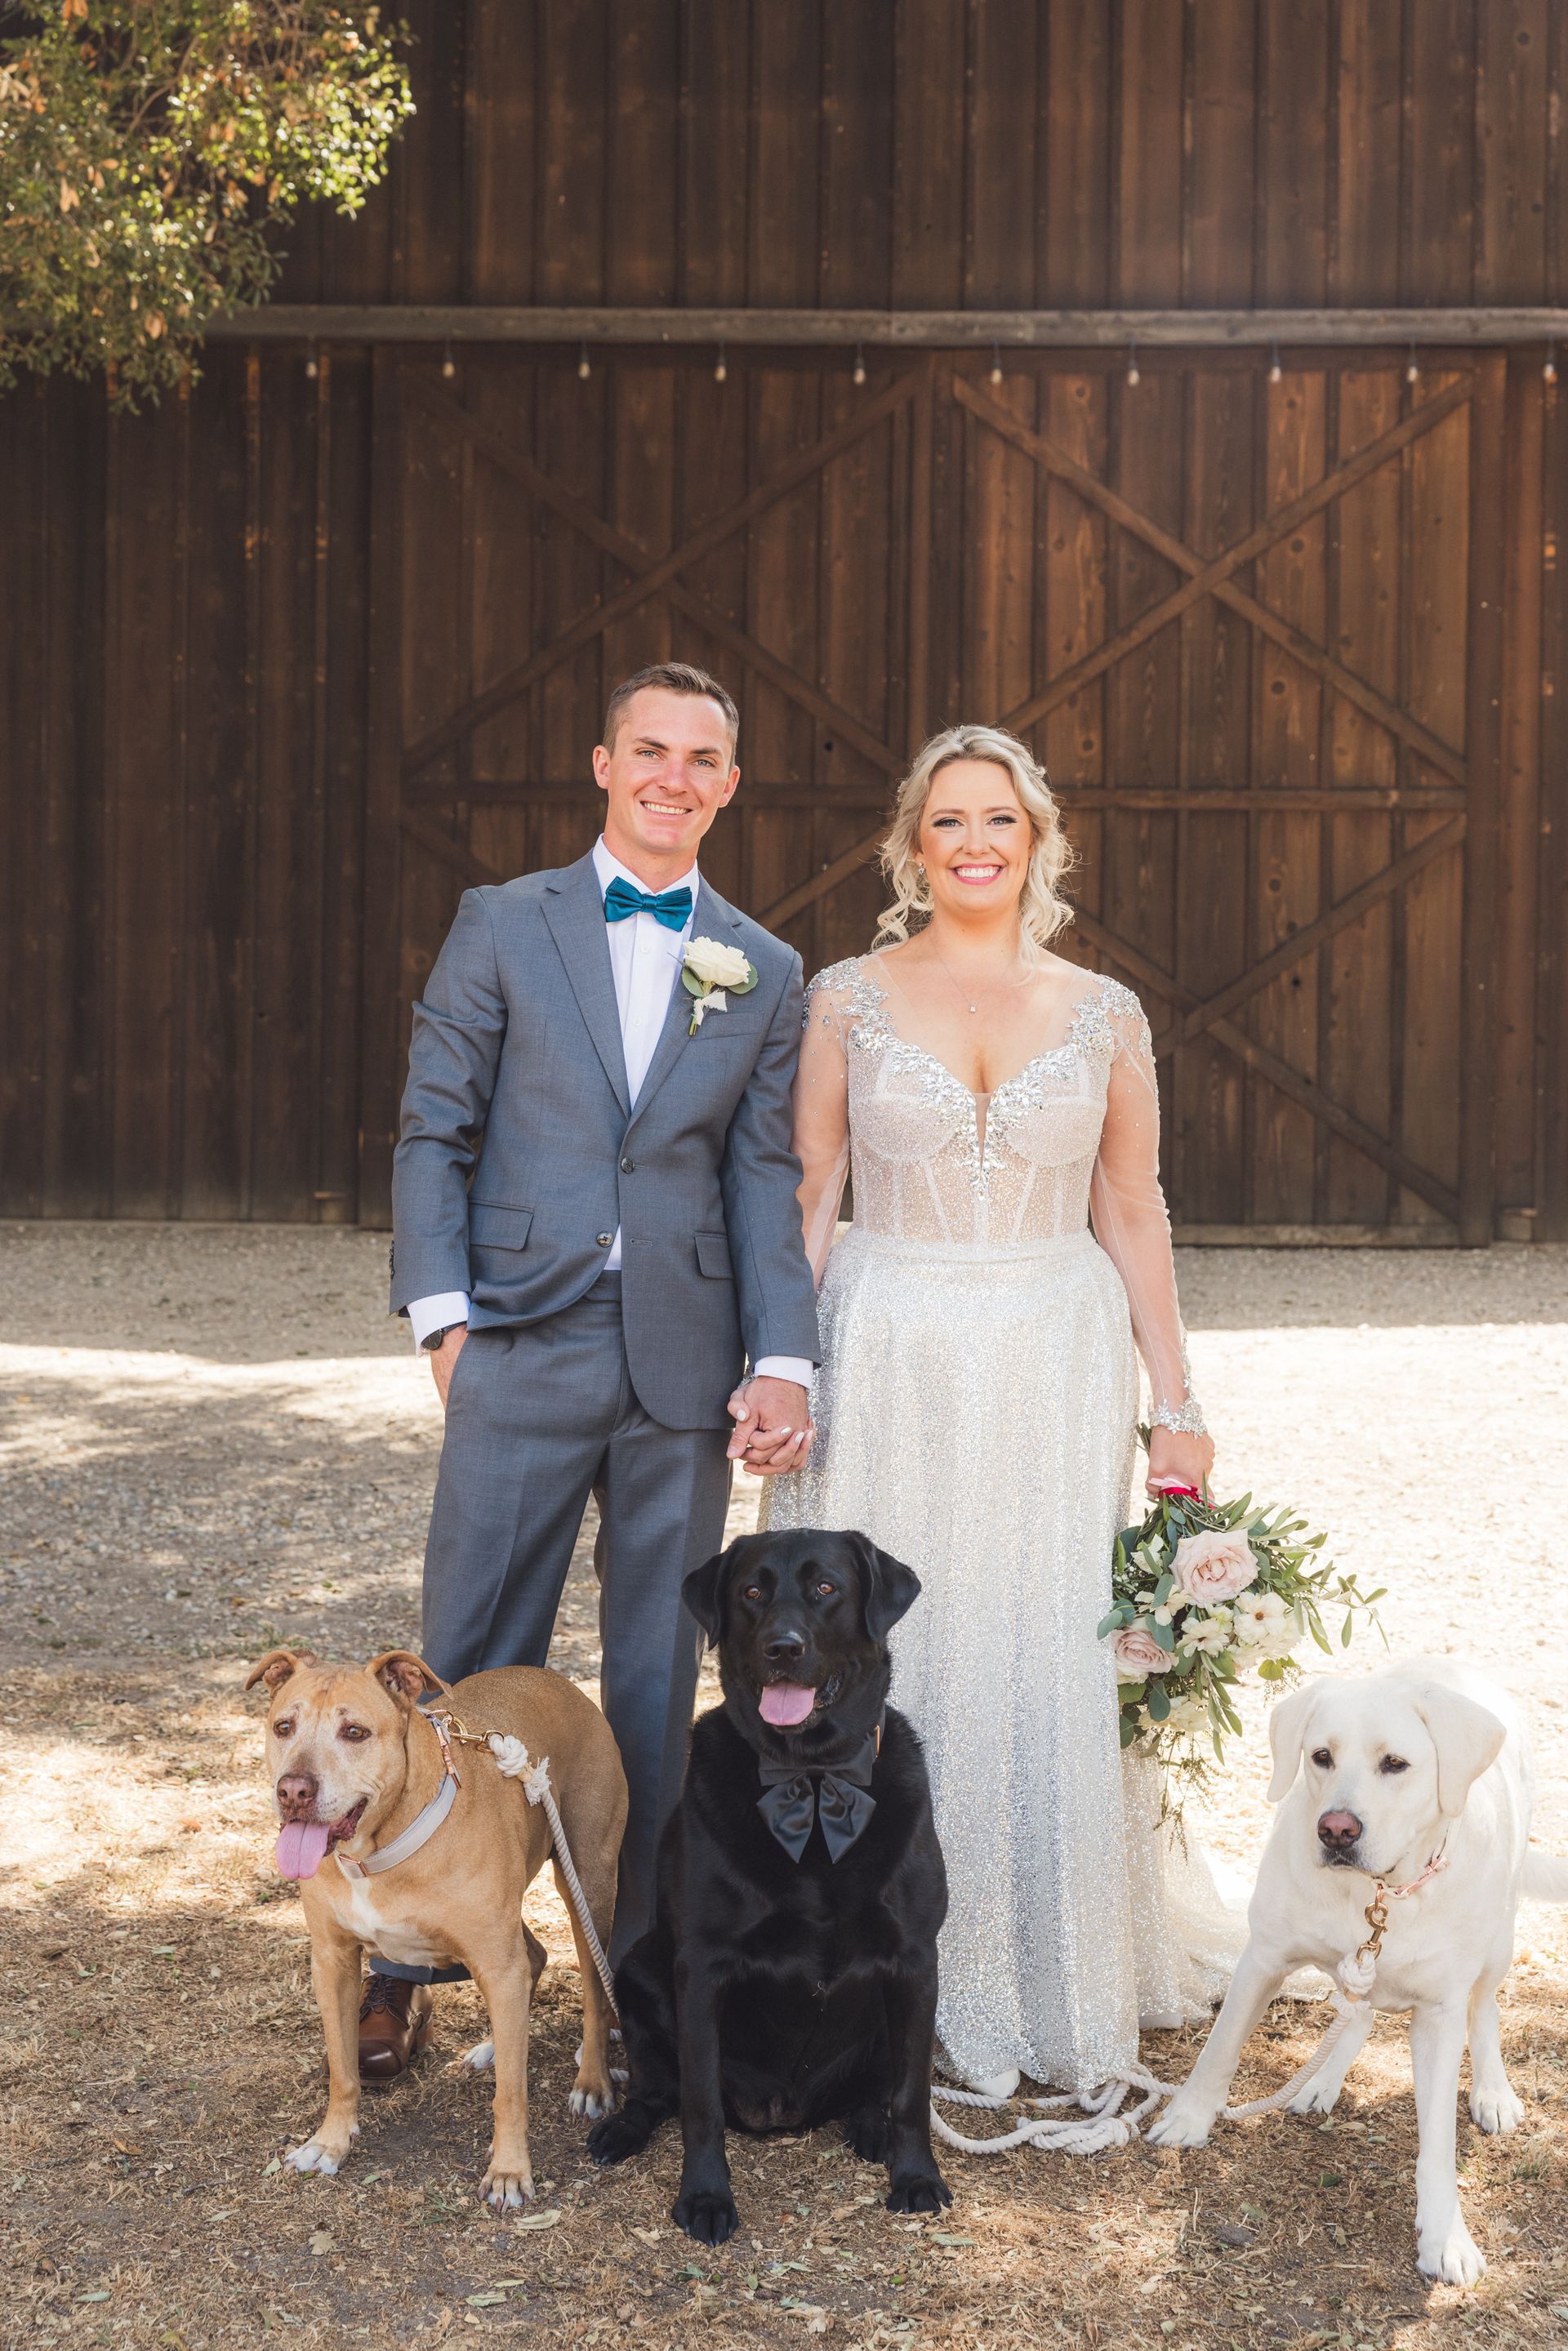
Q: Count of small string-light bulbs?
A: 10